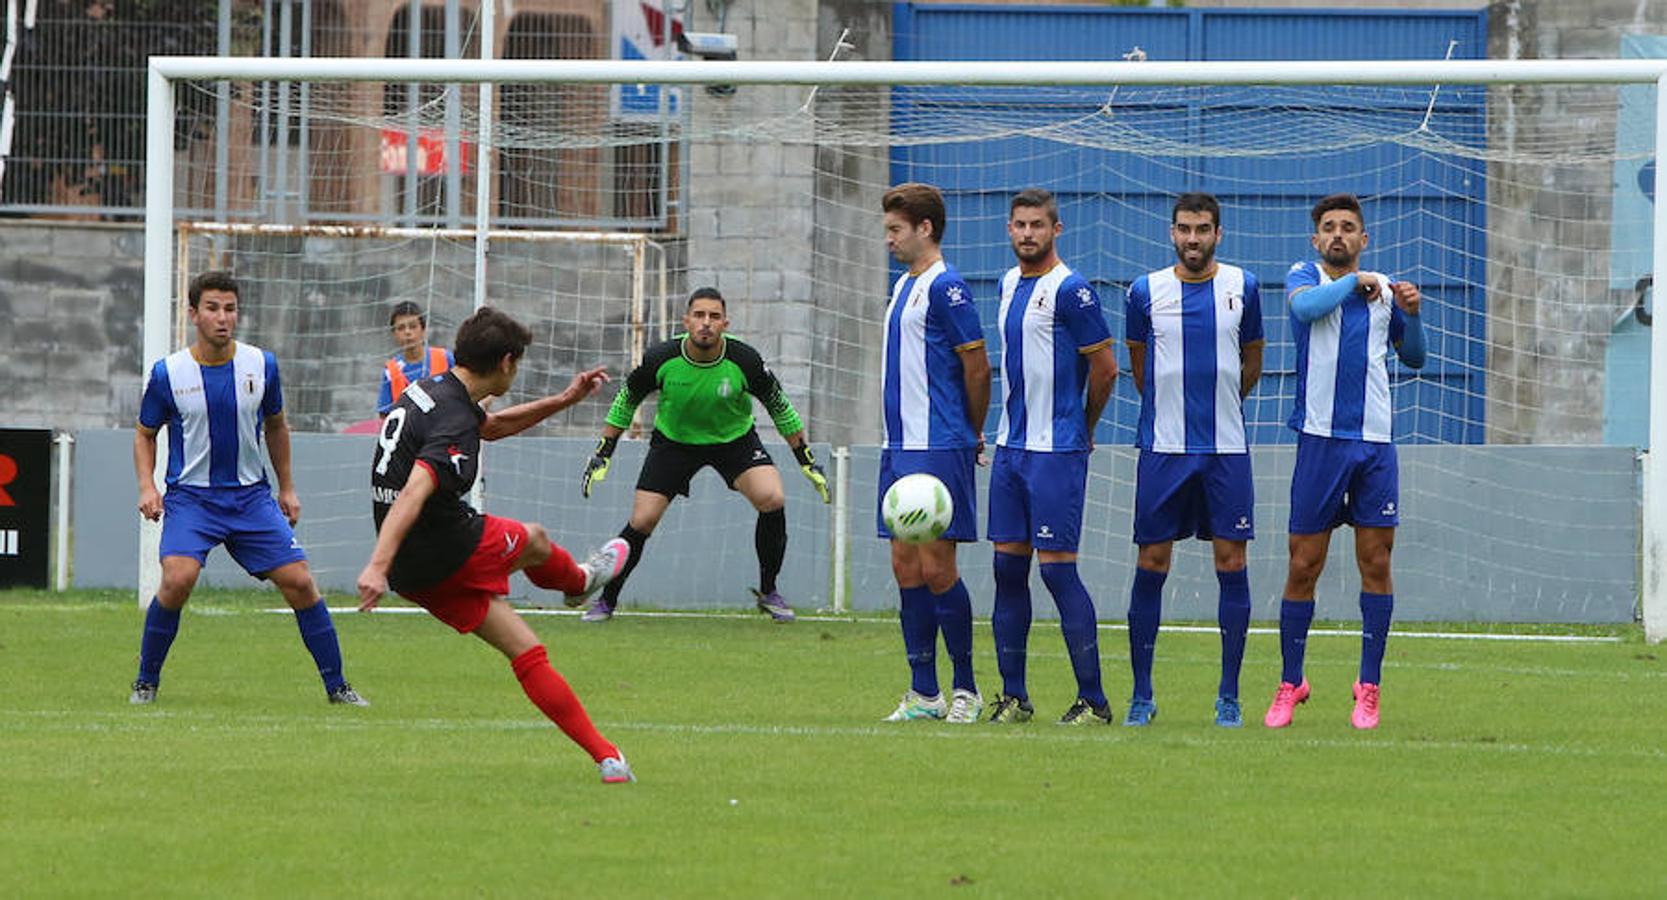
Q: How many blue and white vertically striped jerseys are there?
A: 5